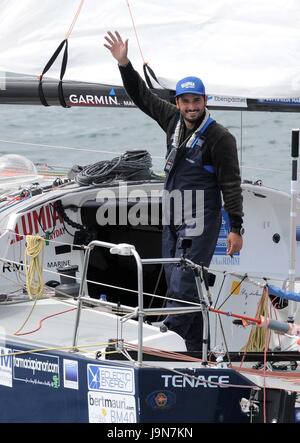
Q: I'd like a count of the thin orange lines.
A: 2